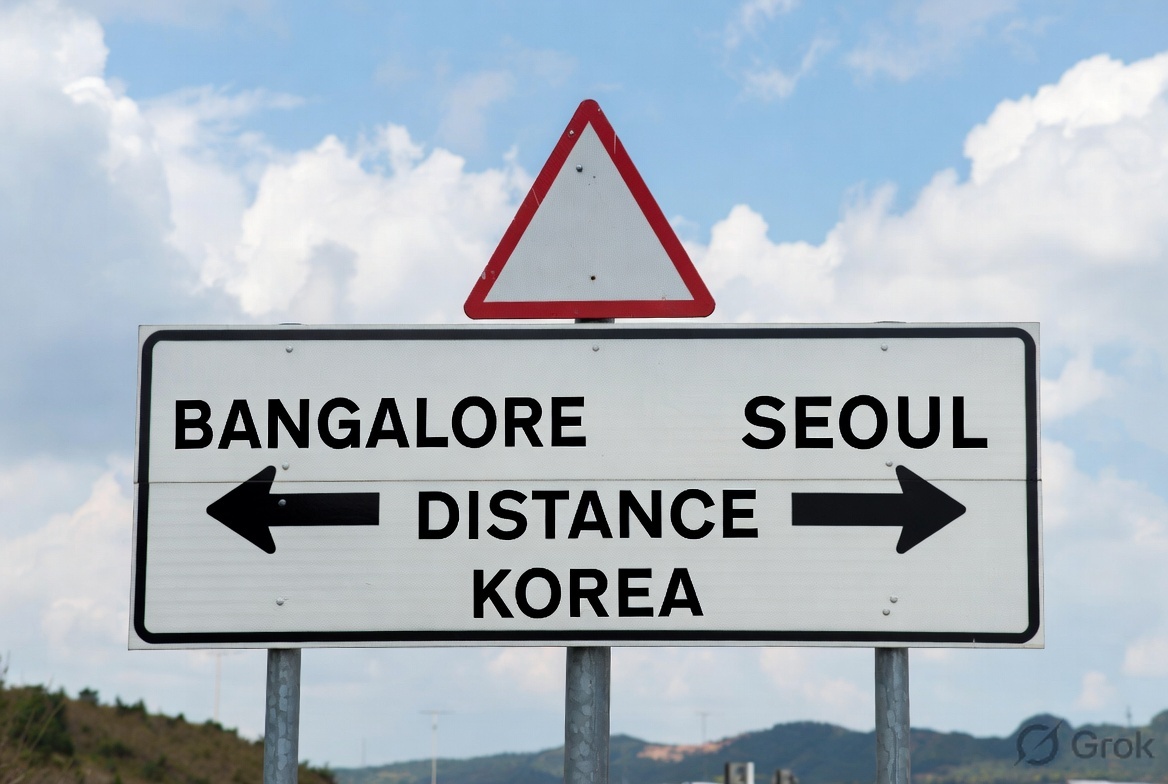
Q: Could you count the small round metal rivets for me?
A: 11